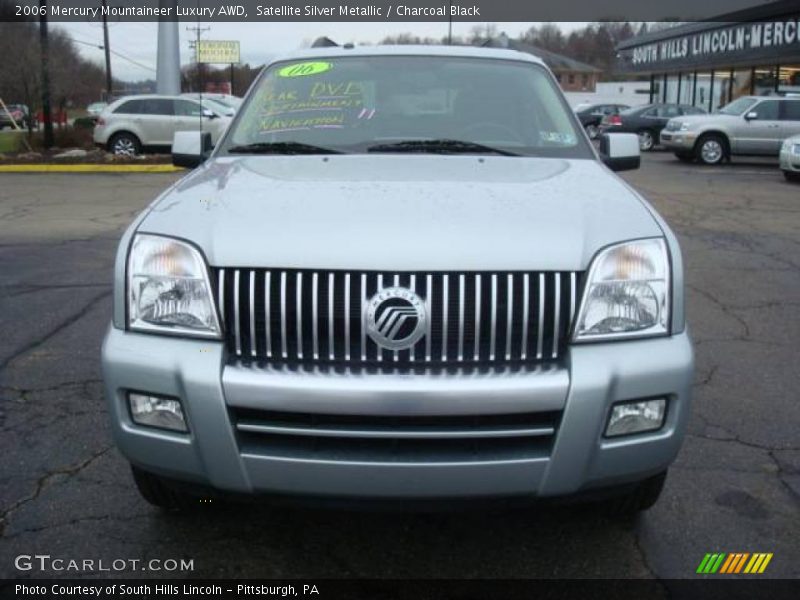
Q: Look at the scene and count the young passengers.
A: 0